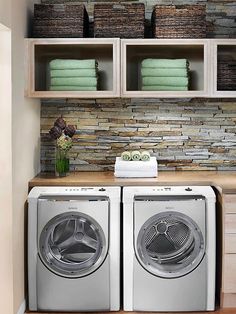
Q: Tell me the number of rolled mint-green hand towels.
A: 3